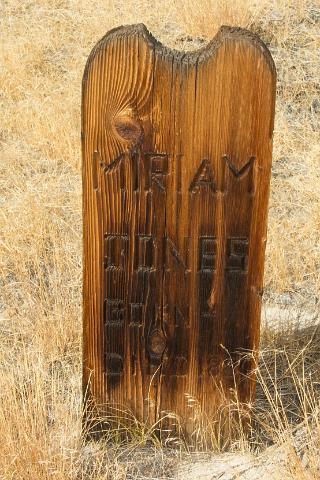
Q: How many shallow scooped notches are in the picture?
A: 1